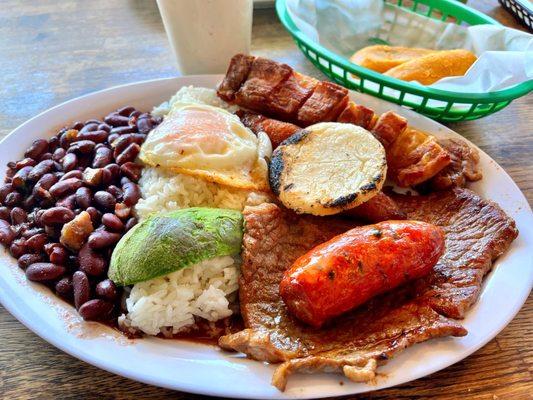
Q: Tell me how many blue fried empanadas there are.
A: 0